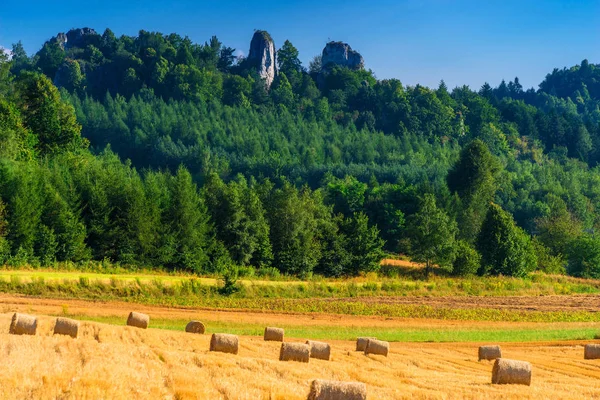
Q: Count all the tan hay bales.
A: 14